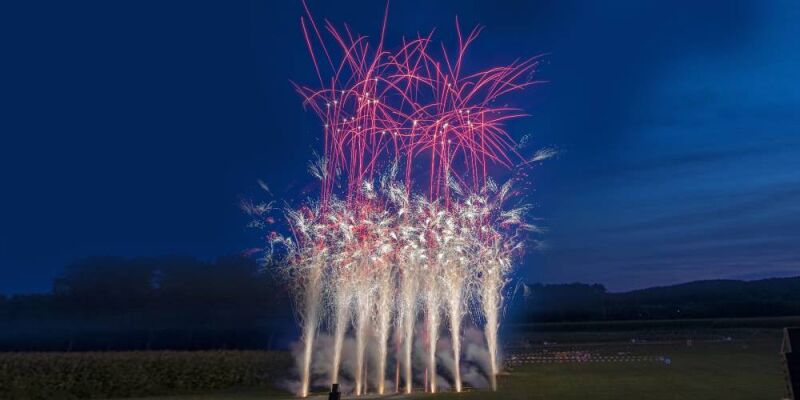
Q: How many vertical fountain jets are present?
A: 8